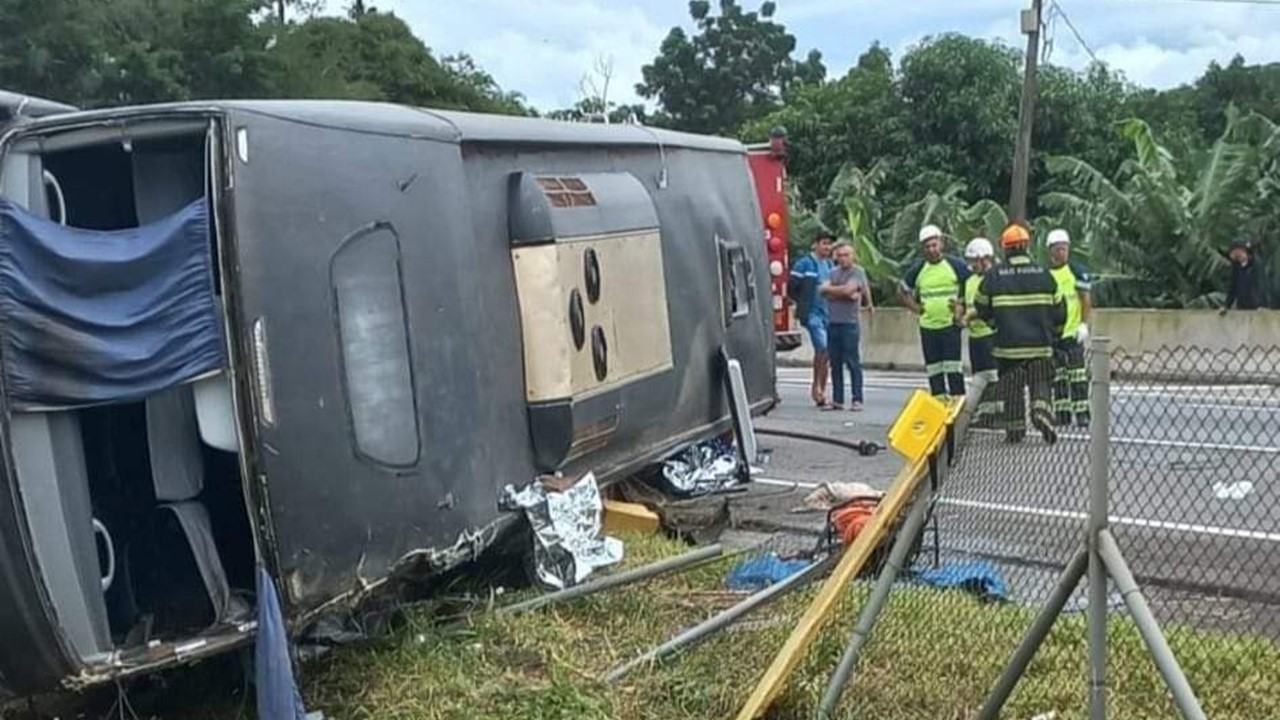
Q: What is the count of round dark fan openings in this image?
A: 3